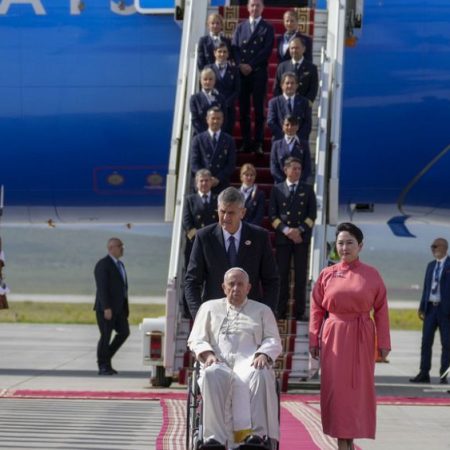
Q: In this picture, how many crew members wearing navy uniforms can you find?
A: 12